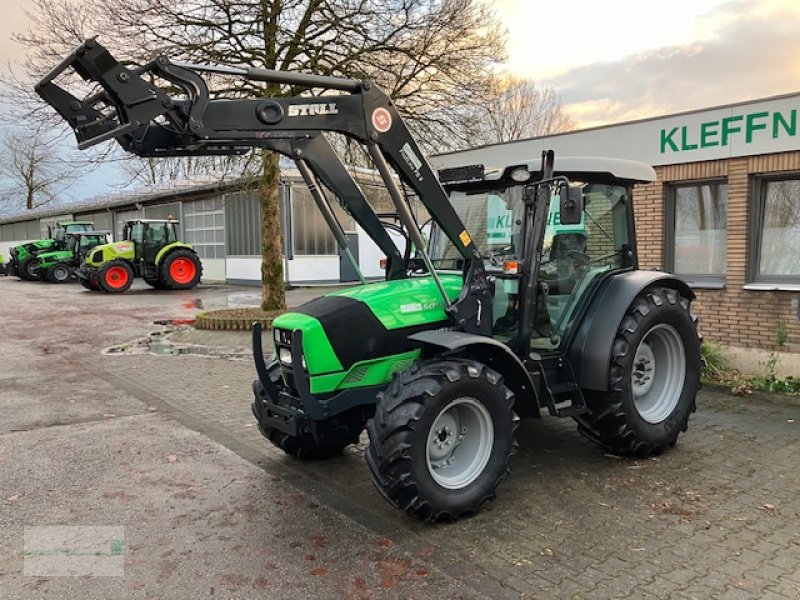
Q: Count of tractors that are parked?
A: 4